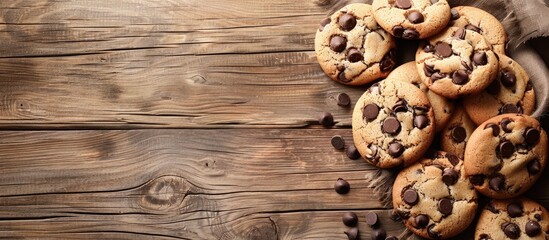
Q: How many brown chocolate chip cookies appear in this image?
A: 11